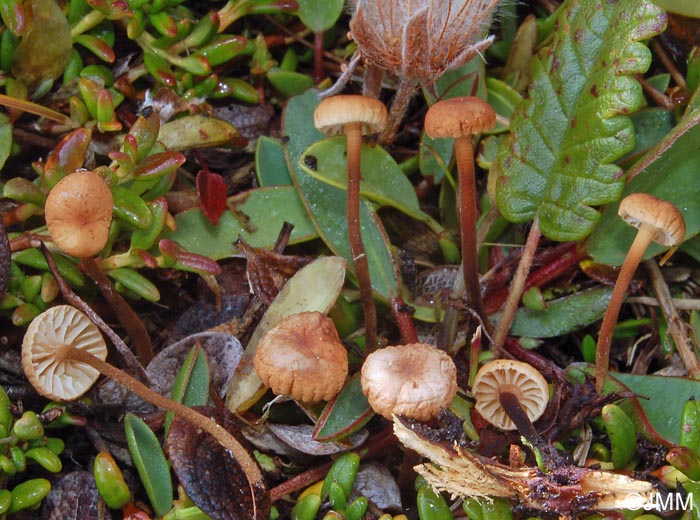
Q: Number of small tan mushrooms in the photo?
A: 8